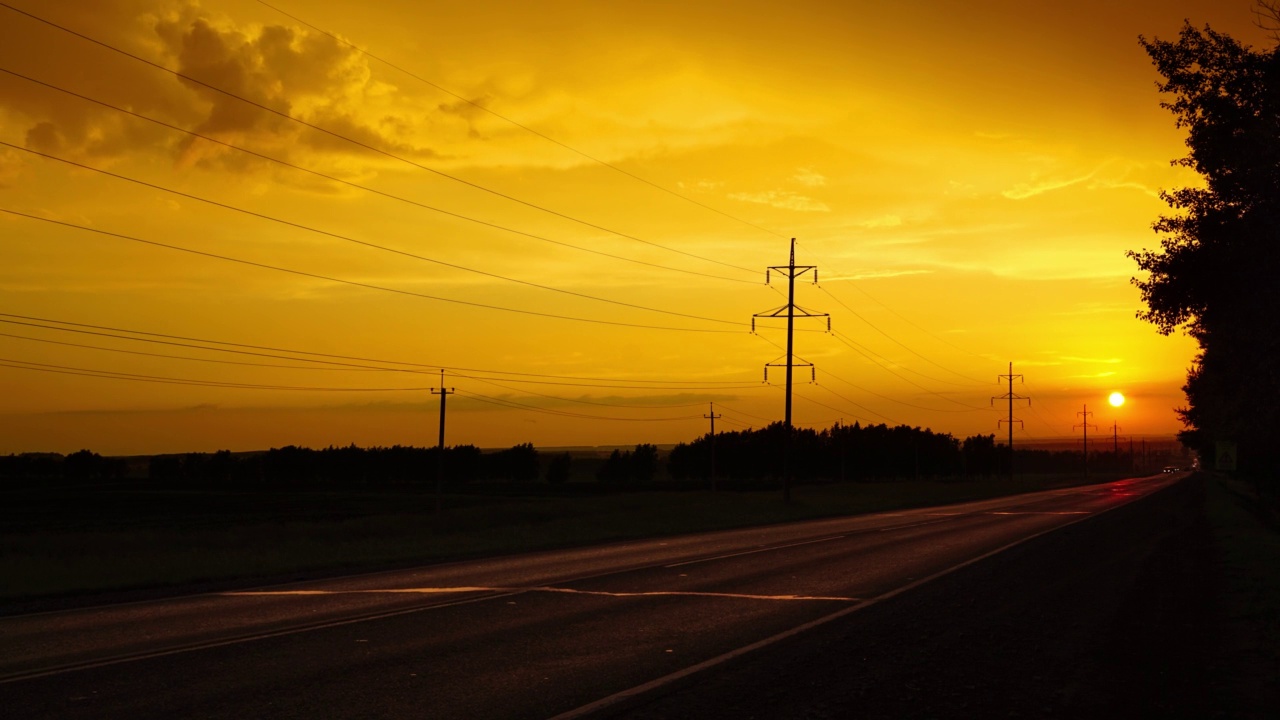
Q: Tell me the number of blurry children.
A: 0